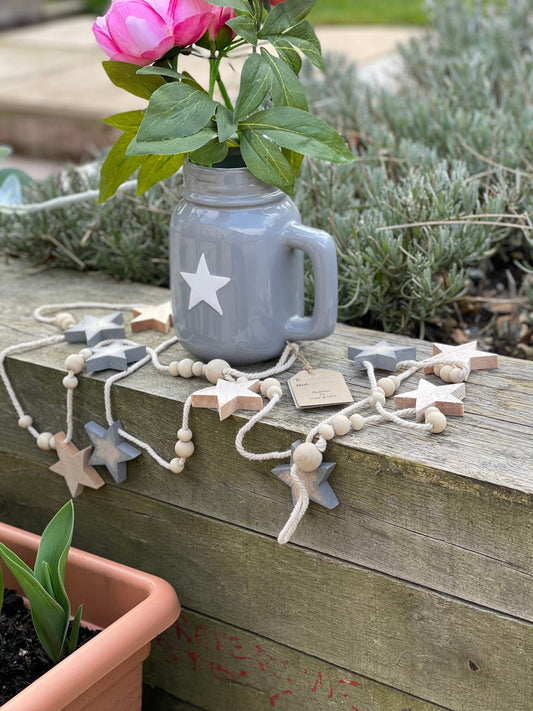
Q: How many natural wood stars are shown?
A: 5